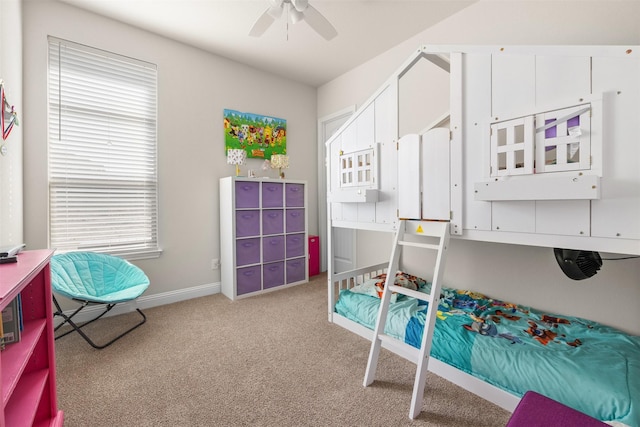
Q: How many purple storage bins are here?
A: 12